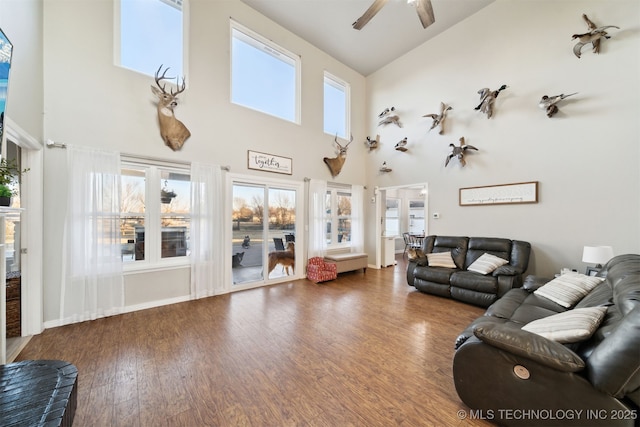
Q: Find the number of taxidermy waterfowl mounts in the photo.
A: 9